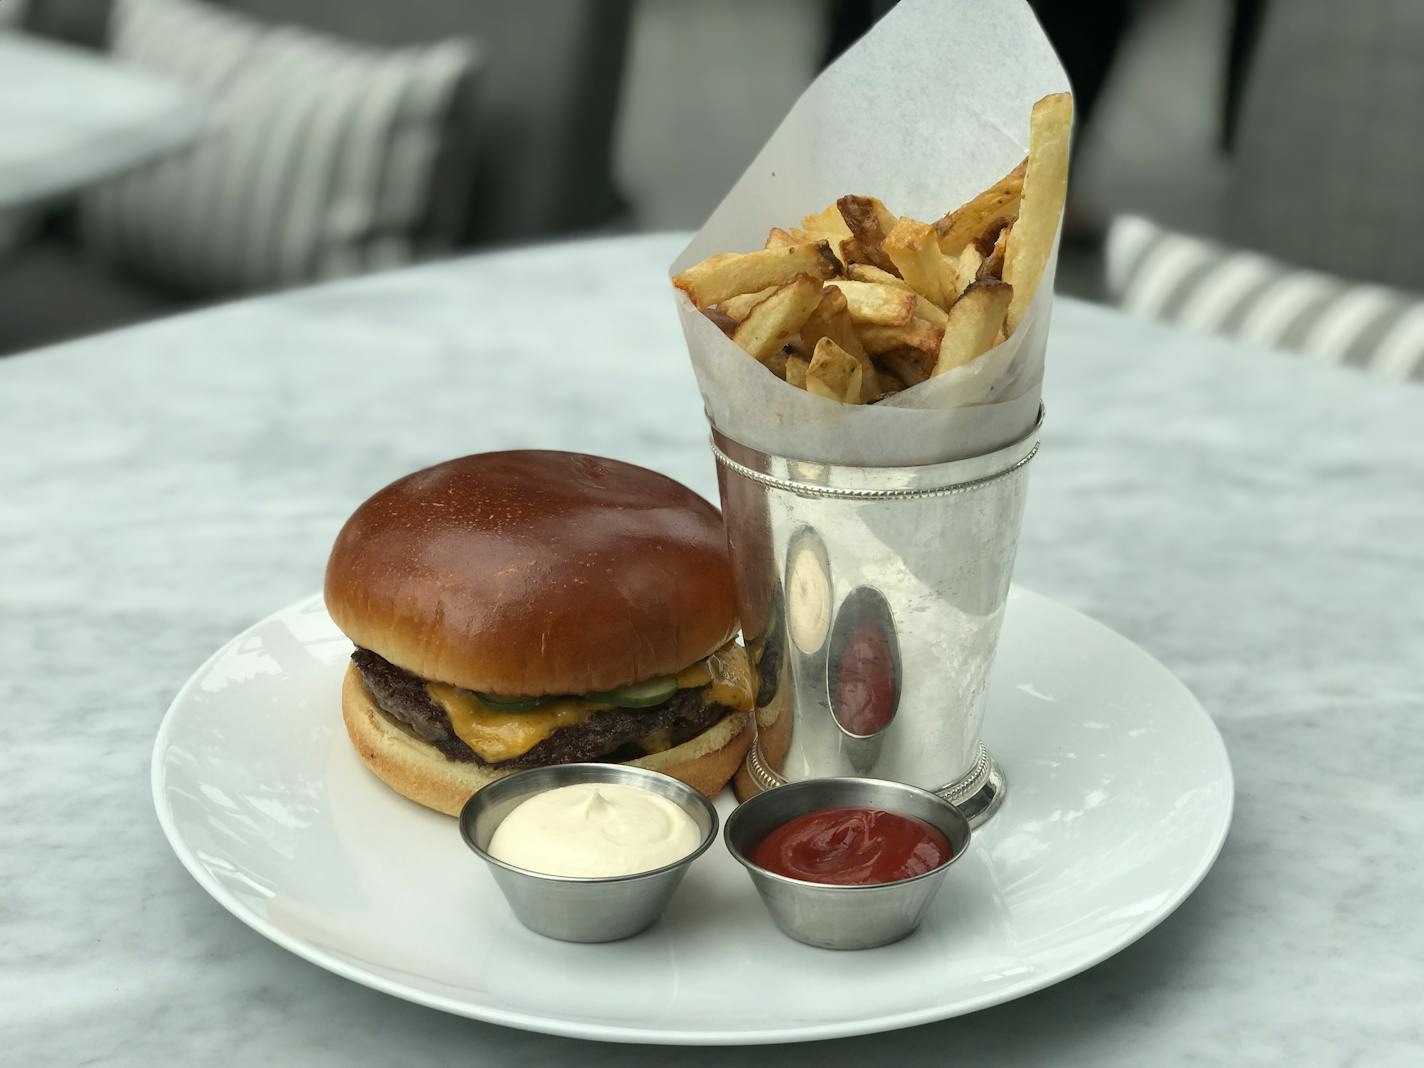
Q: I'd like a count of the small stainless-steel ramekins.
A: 2